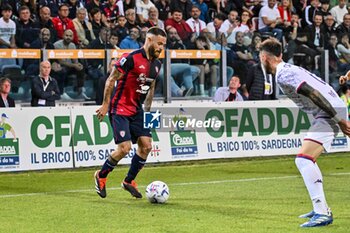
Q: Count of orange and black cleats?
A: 2